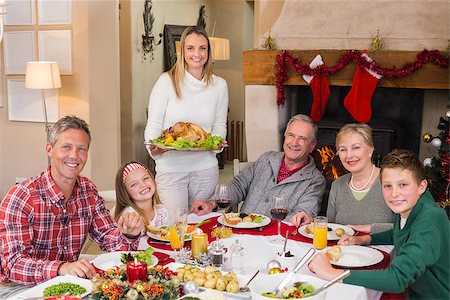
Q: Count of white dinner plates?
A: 5